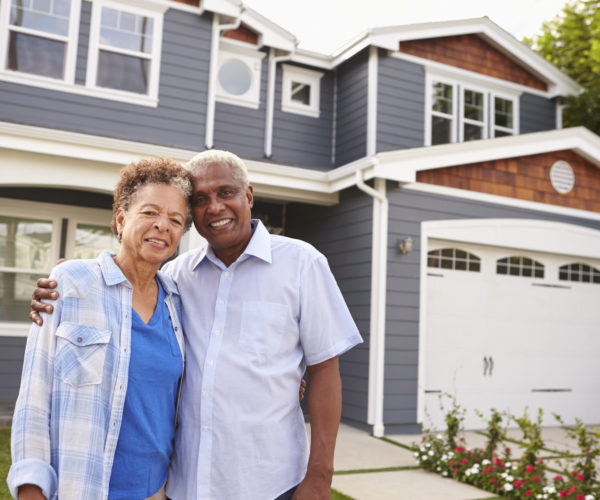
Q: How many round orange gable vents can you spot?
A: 0